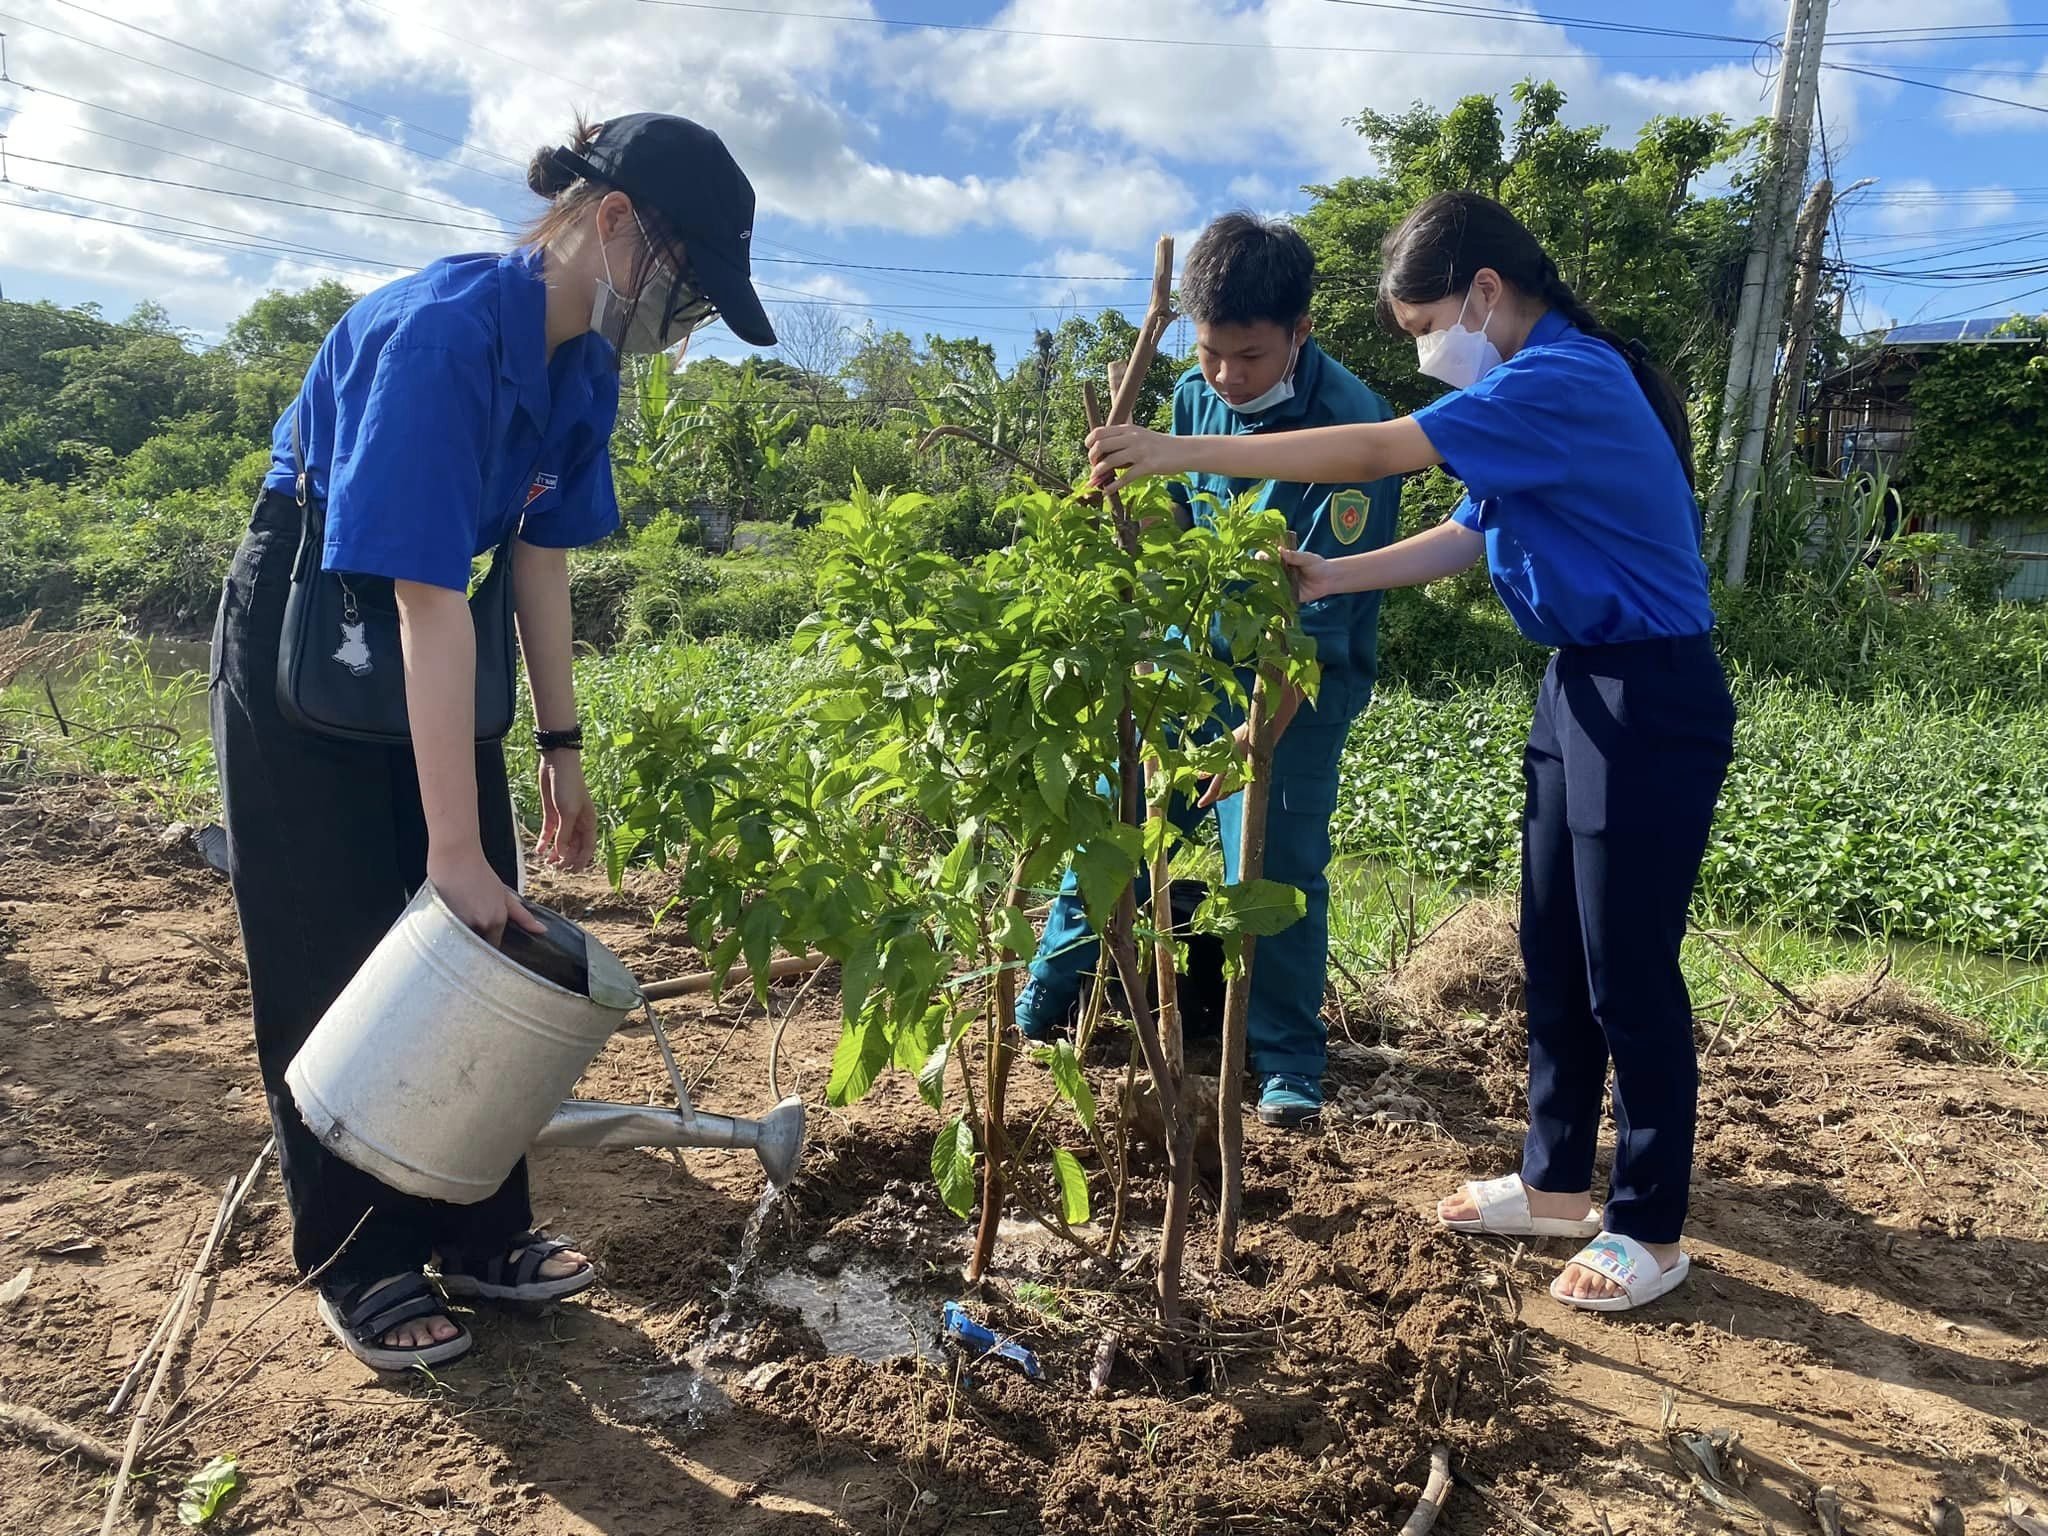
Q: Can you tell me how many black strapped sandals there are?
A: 2